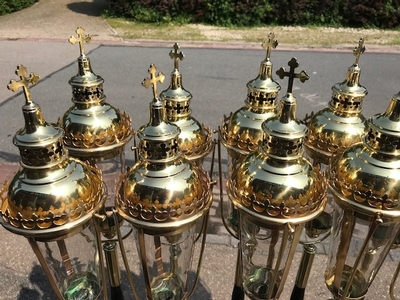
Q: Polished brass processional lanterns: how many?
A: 8